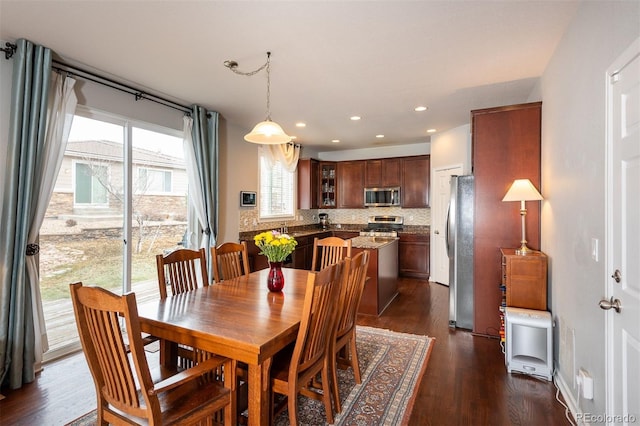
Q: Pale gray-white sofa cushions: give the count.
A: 0